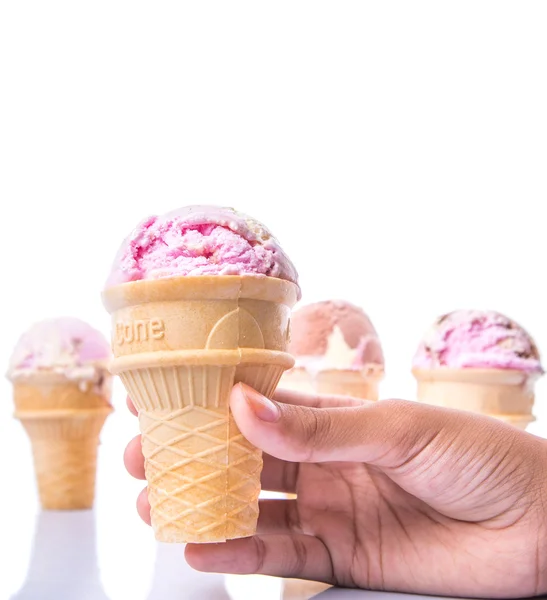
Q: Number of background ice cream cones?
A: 3